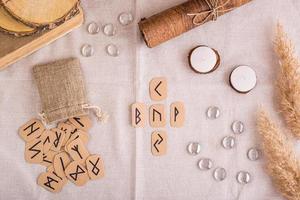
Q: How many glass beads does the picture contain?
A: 13